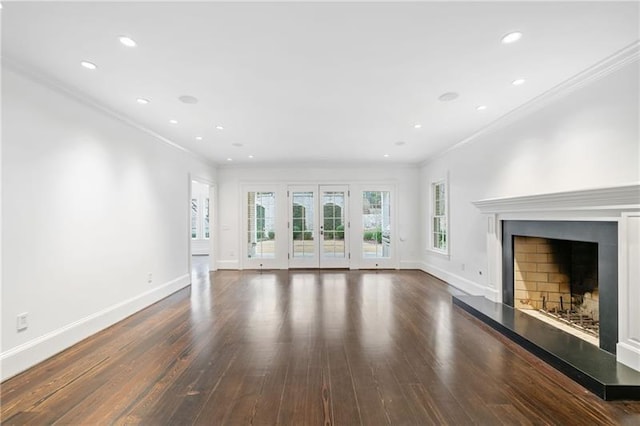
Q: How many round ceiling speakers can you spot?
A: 4